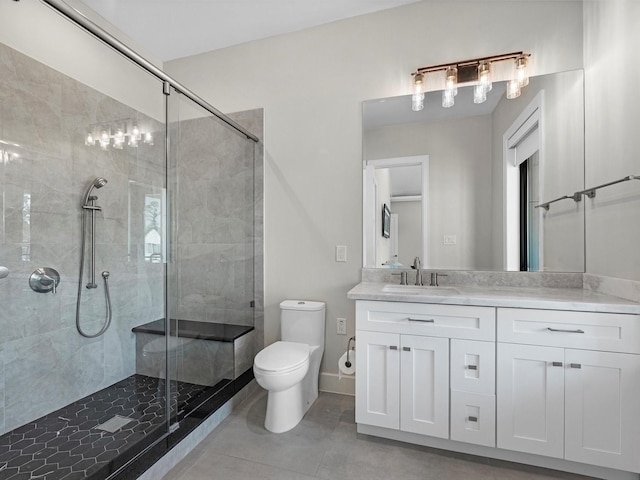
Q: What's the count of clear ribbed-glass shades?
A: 4